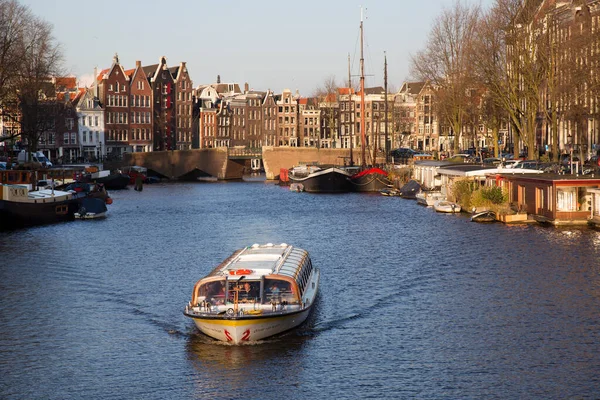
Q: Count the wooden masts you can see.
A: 3